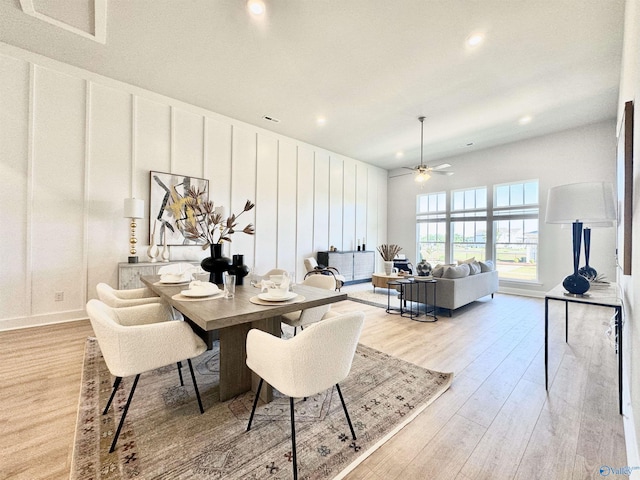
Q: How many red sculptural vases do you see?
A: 0